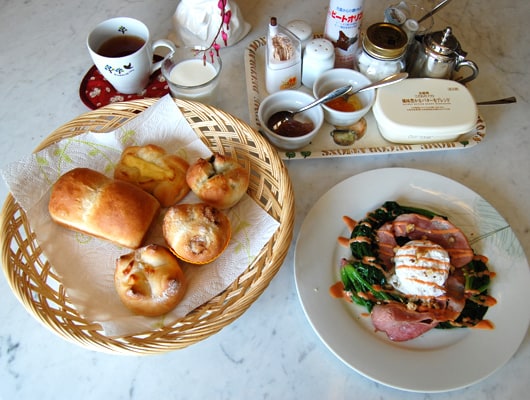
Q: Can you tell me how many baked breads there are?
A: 5